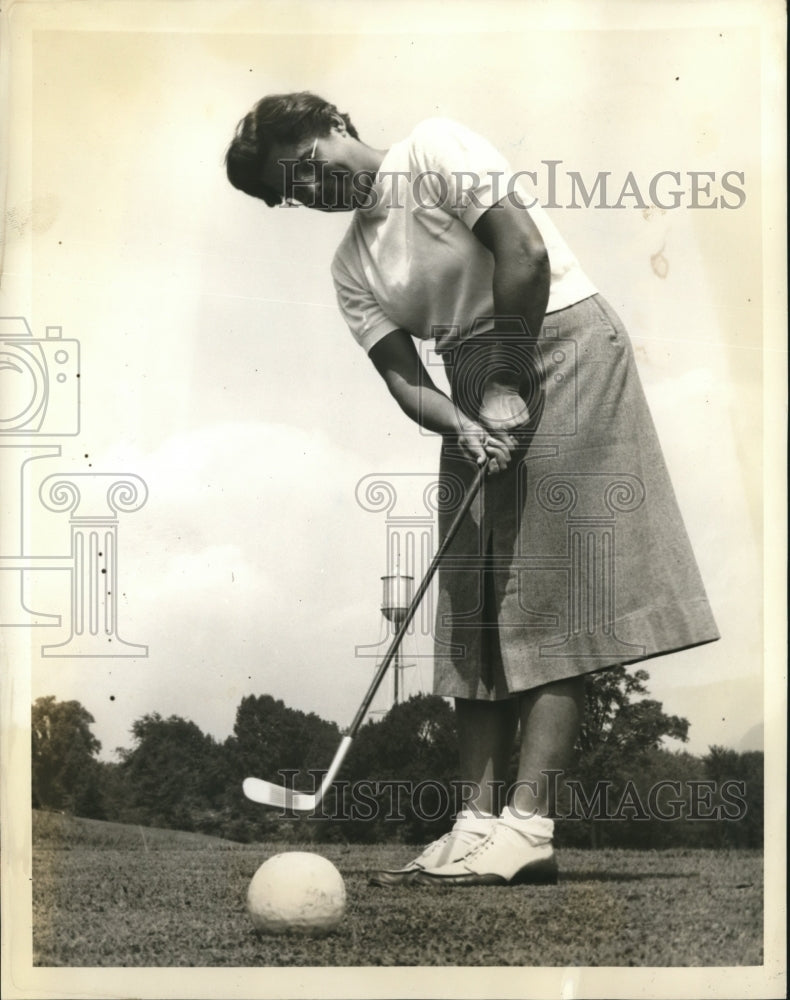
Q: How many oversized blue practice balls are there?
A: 0